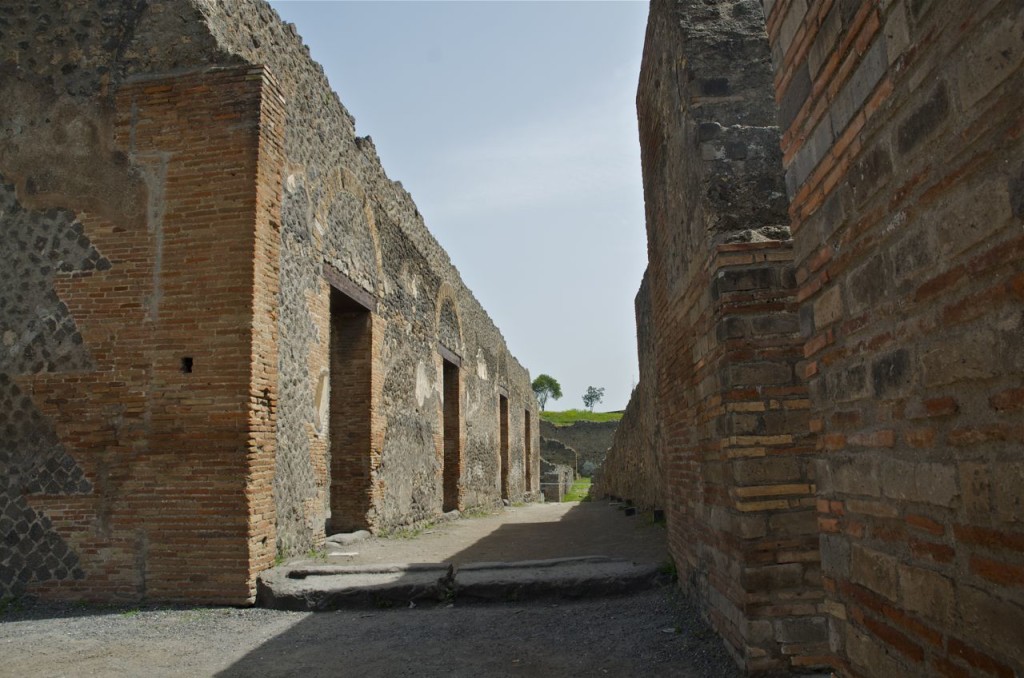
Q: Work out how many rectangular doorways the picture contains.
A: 4